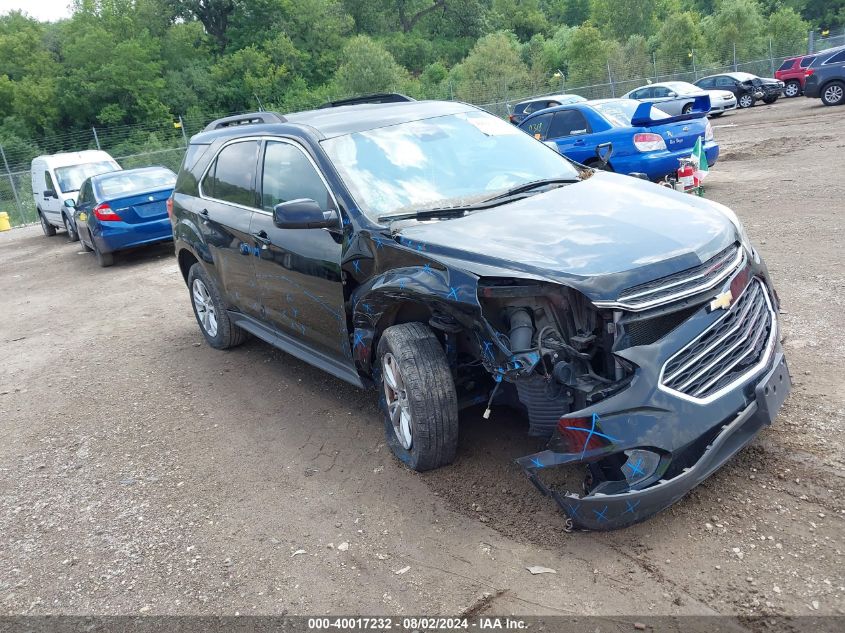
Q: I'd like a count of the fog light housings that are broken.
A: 1